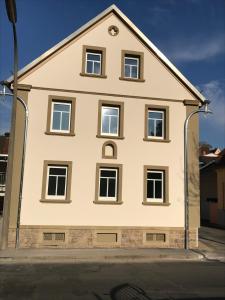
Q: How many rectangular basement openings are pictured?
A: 3